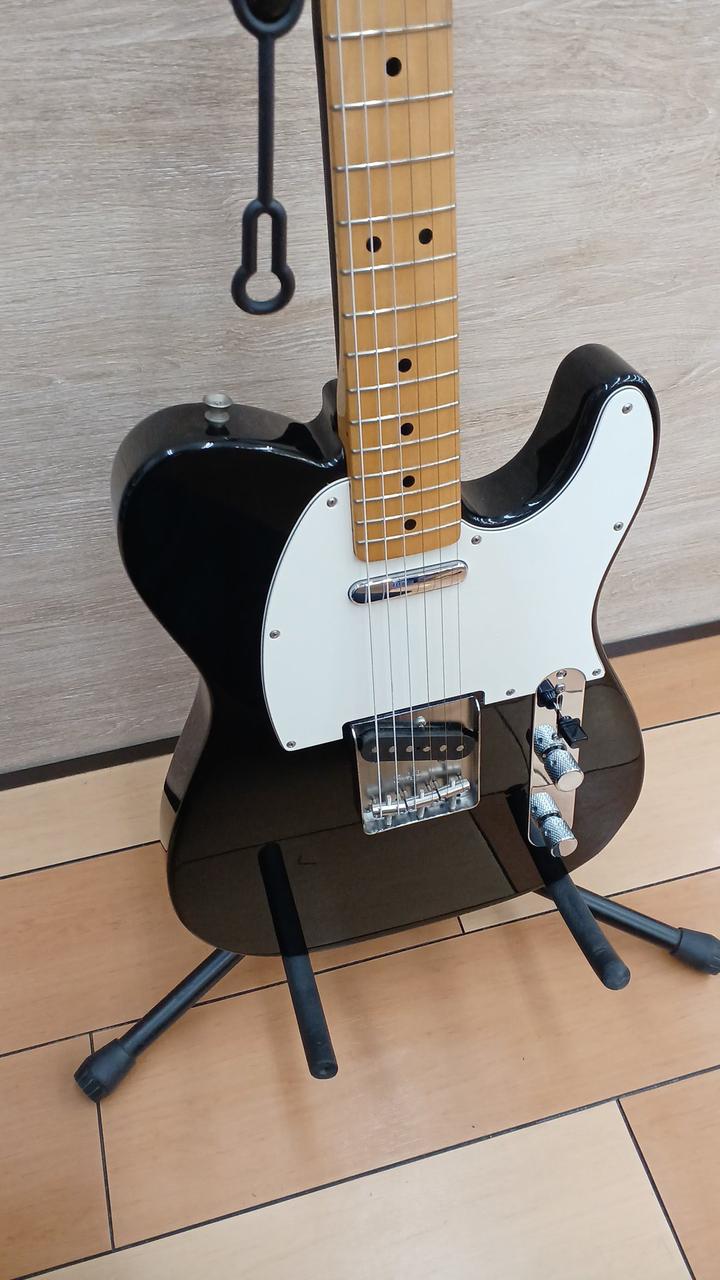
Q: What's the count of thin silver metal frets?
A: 14